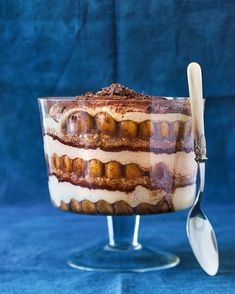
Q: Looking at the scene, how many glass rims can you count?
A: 1